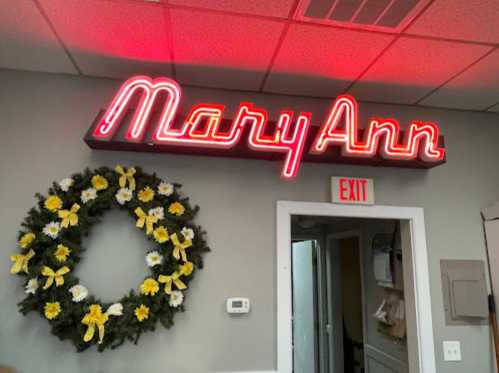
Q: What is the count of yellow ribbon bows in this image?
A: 8